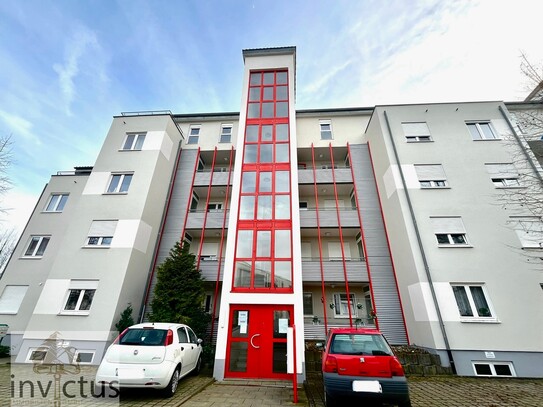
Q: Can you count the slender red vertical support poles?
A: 8